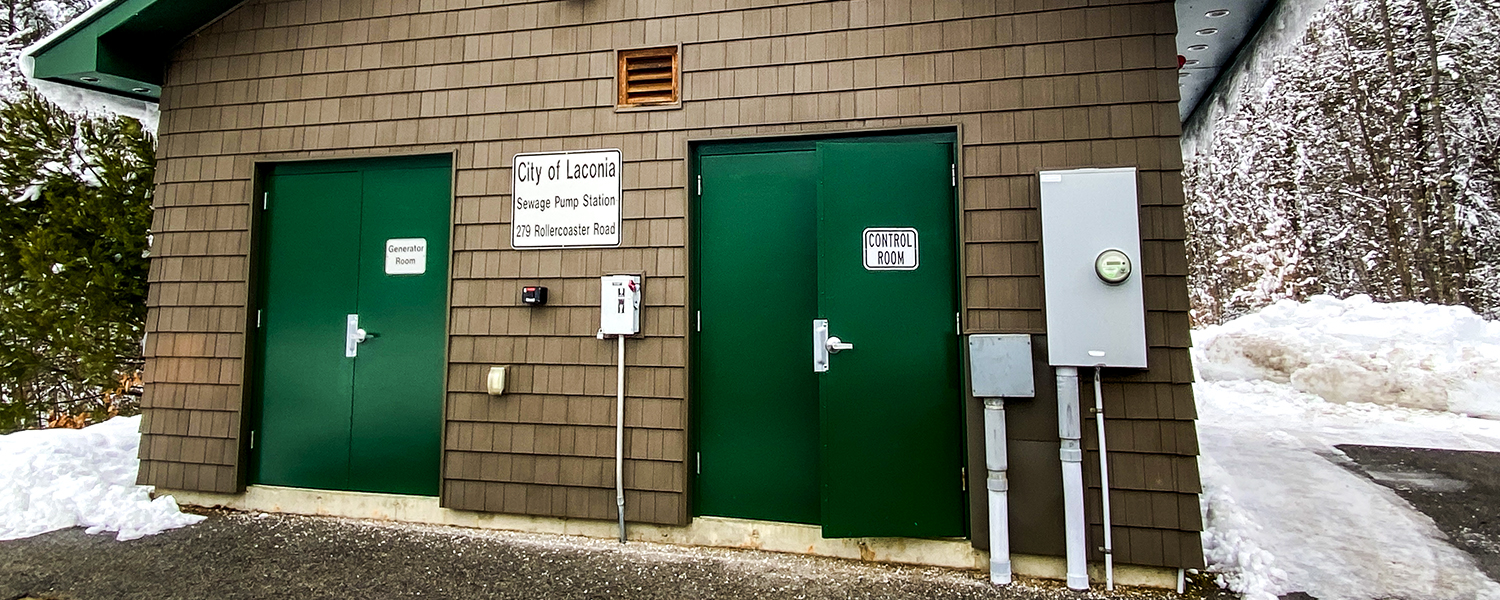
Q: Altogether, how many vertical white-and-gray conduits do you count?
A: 4